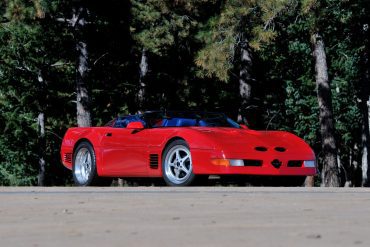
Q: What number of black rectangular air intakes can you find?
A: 2